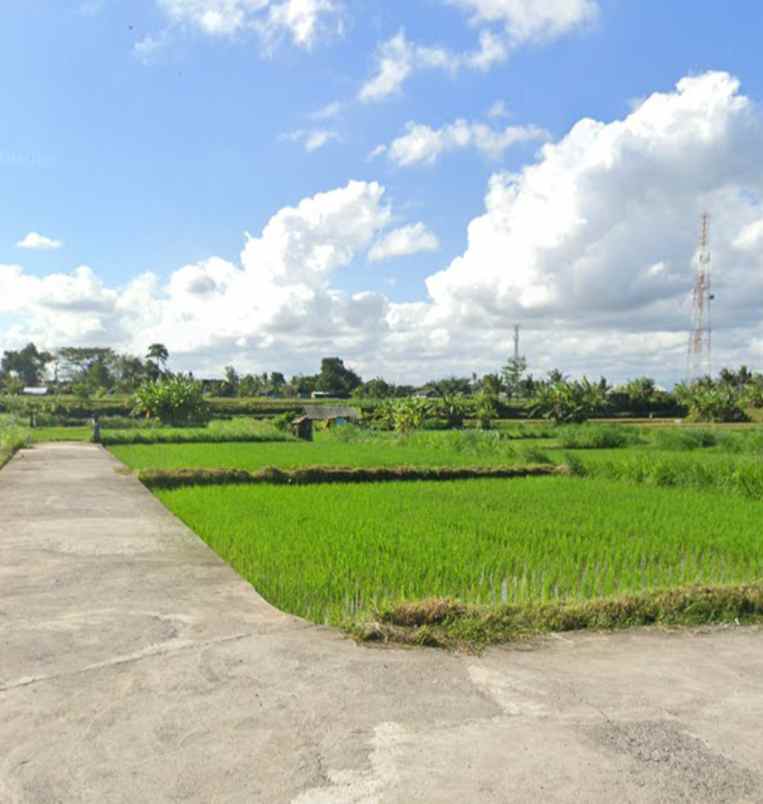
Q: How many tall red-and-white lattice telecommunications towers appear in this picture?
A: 1